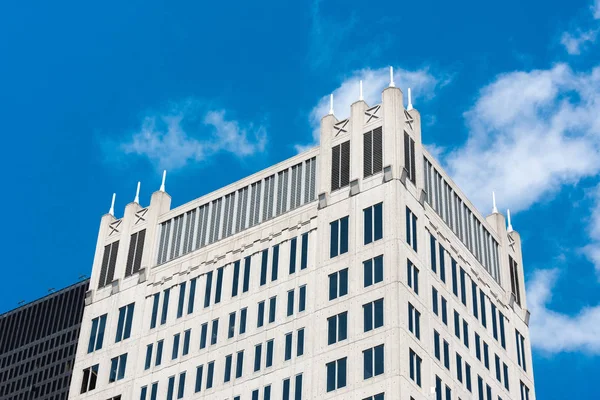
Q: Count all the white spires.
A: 9